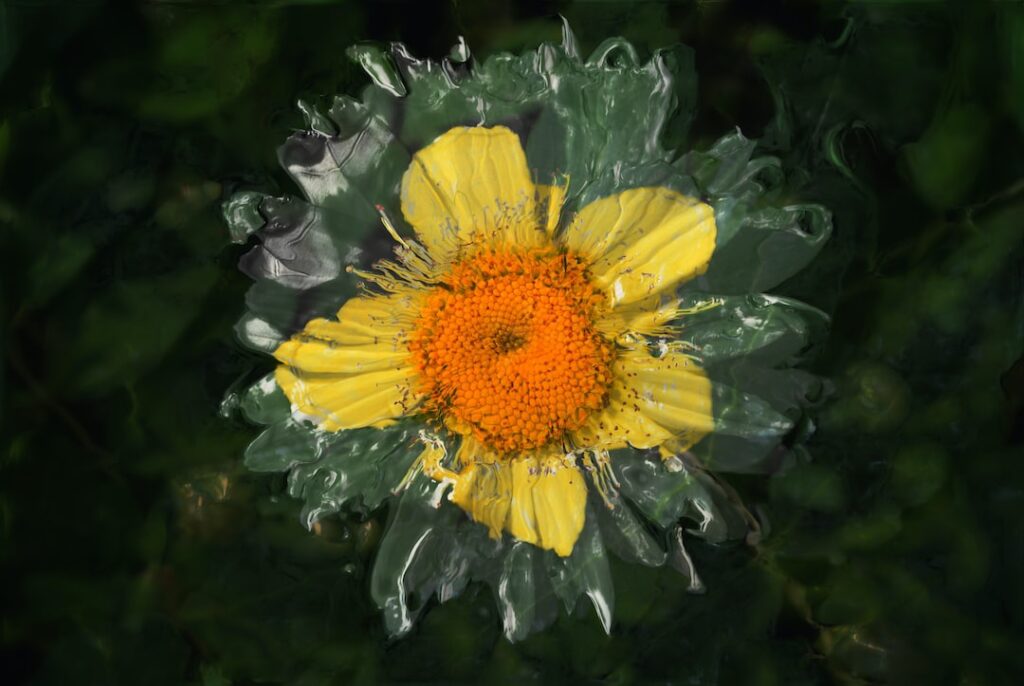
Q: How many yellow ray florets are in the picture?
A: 5